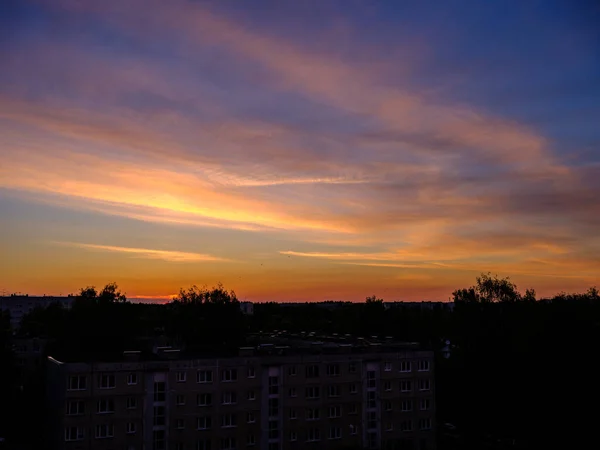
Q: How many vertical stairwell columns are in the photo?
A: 3